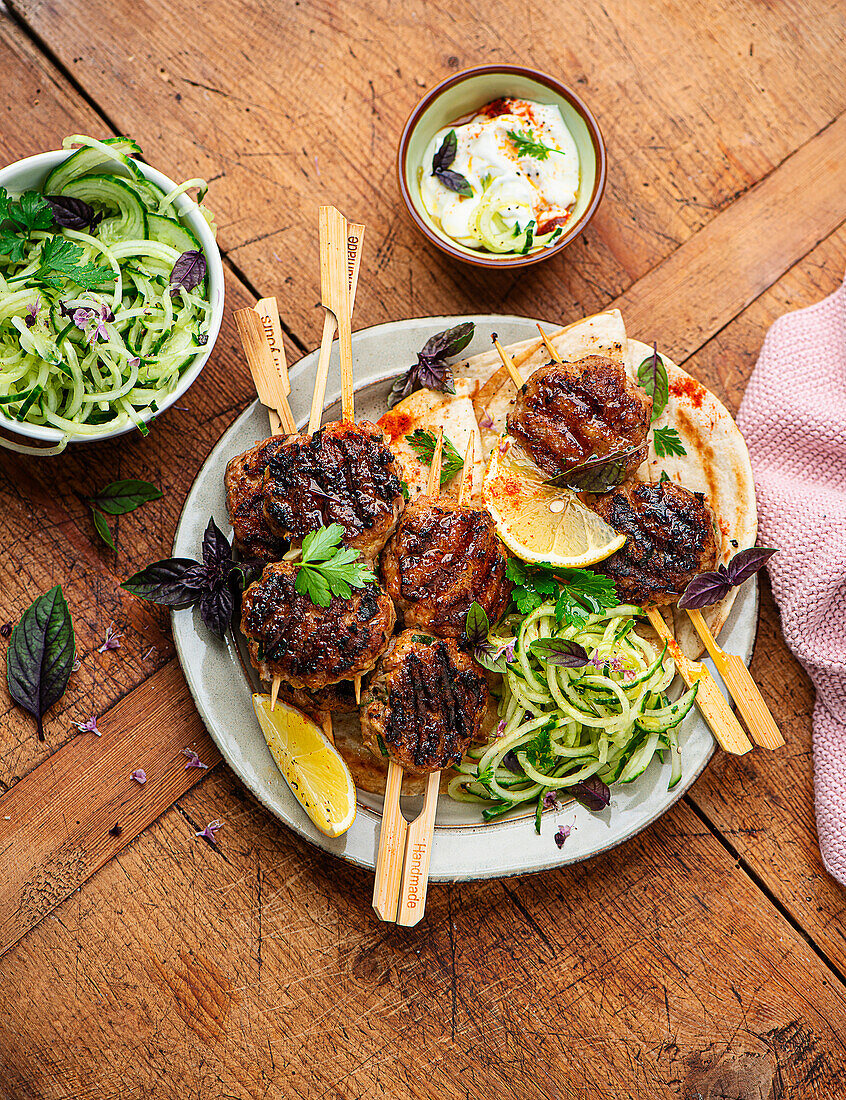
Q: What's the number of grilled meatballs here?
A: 8